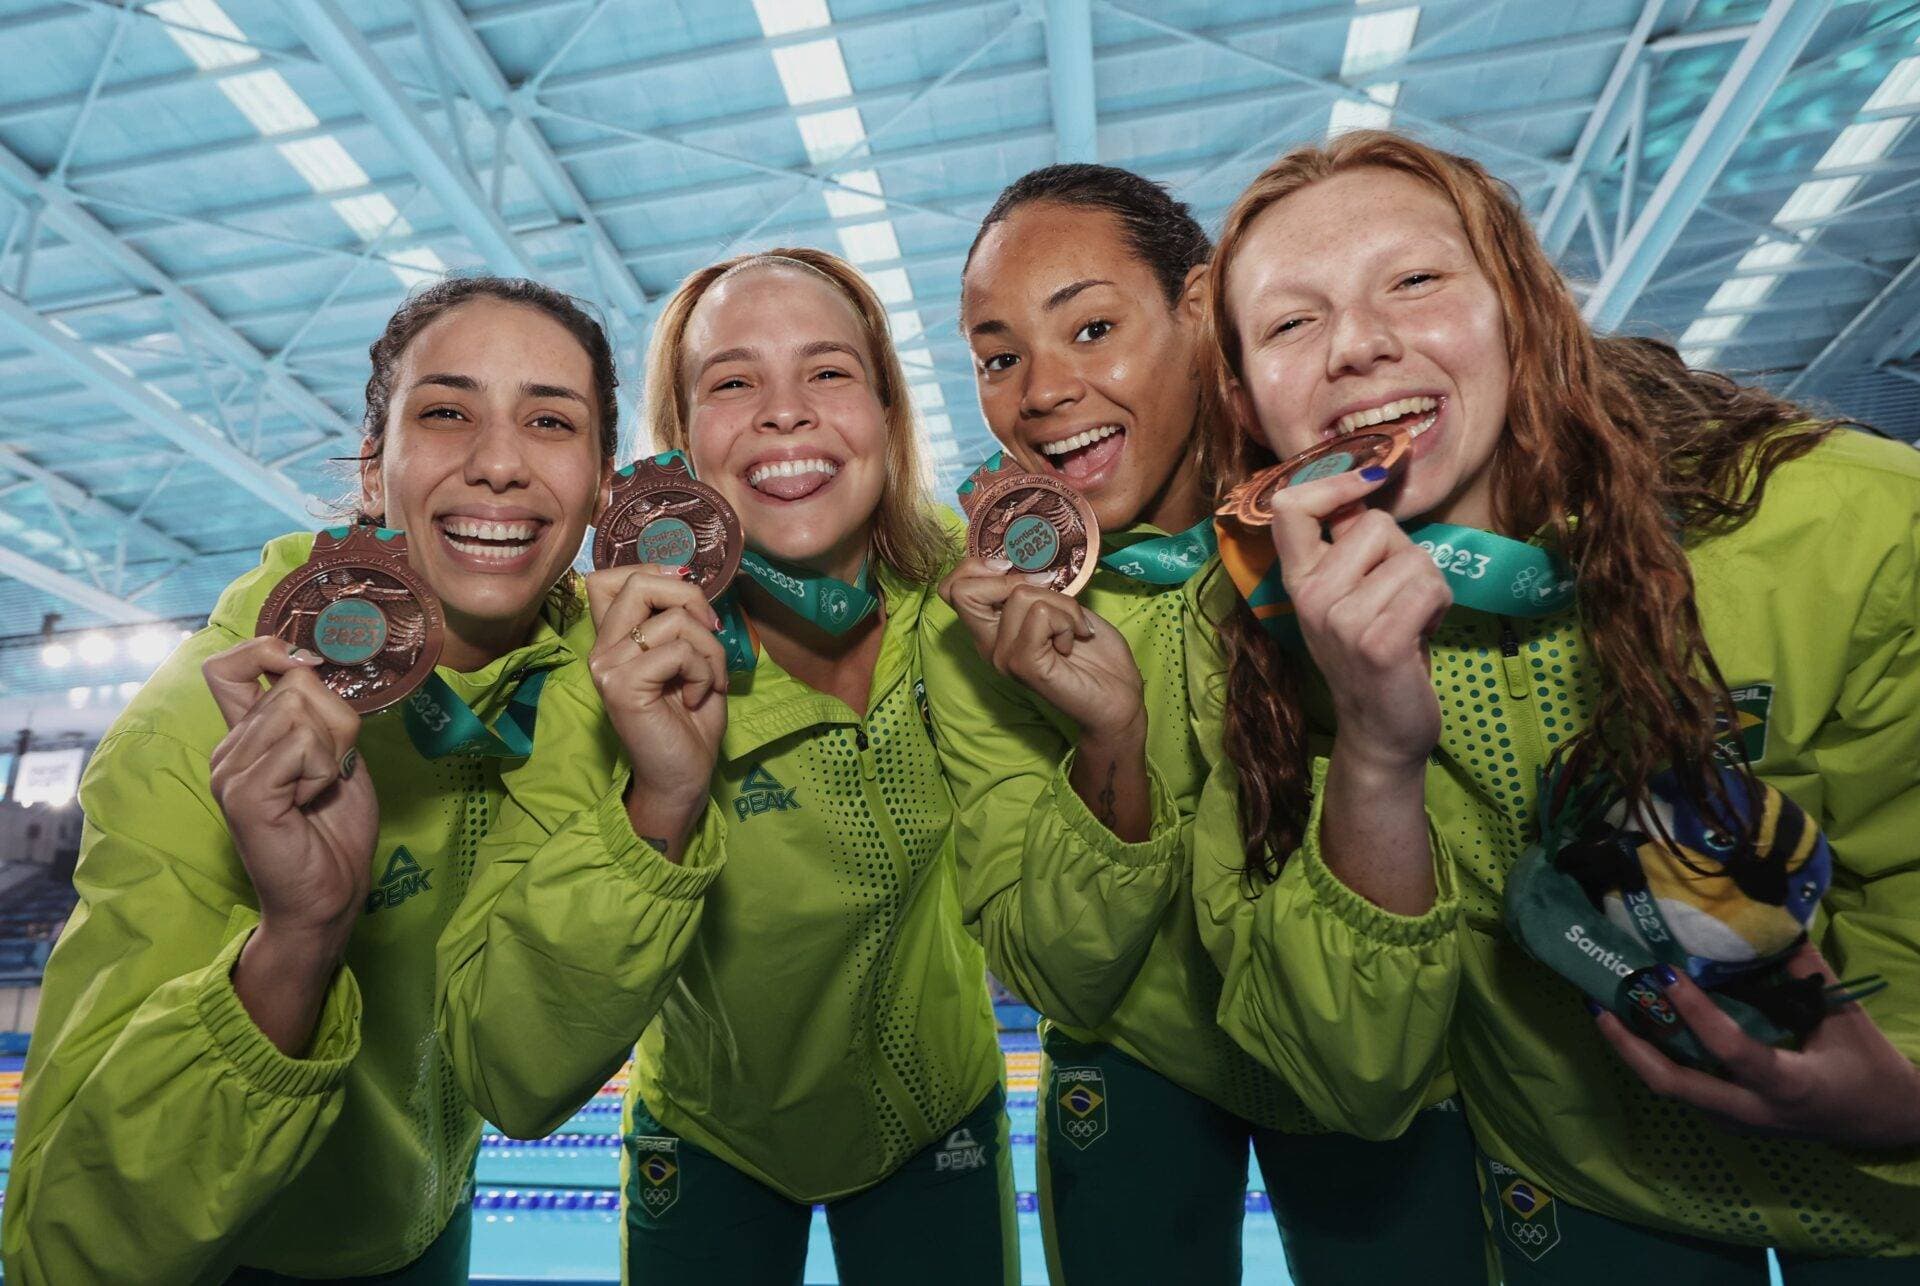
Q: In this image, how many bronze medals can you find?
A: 4